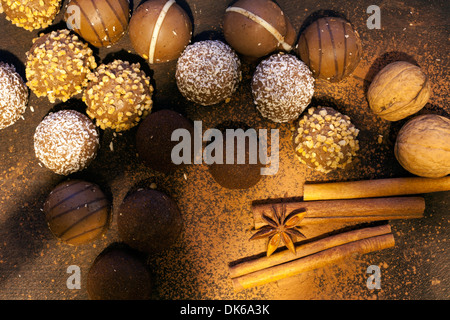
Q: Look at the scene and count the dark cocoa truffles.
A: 4